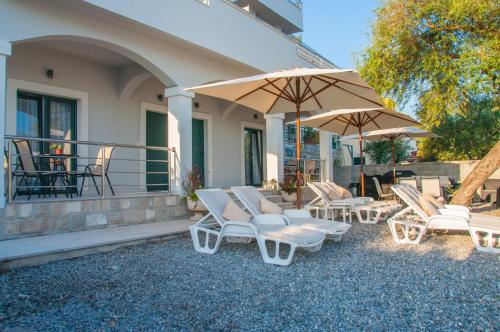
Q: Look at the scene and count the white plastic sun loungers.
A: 6